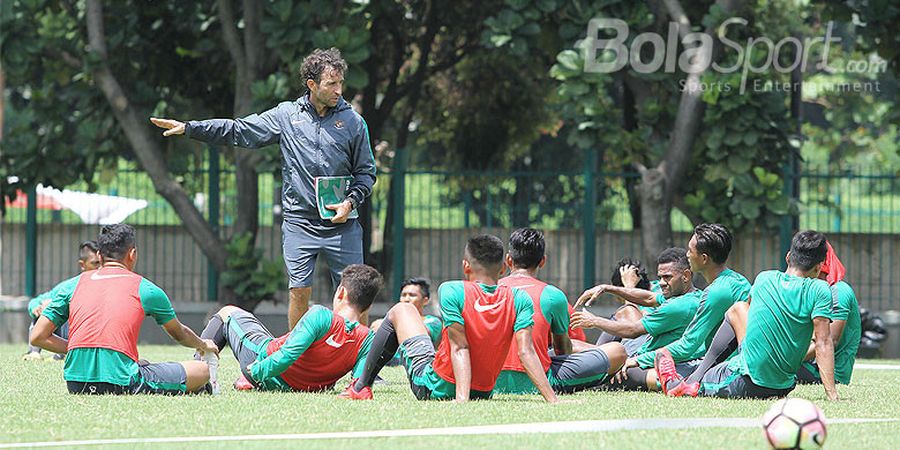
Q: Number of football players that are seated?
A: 11